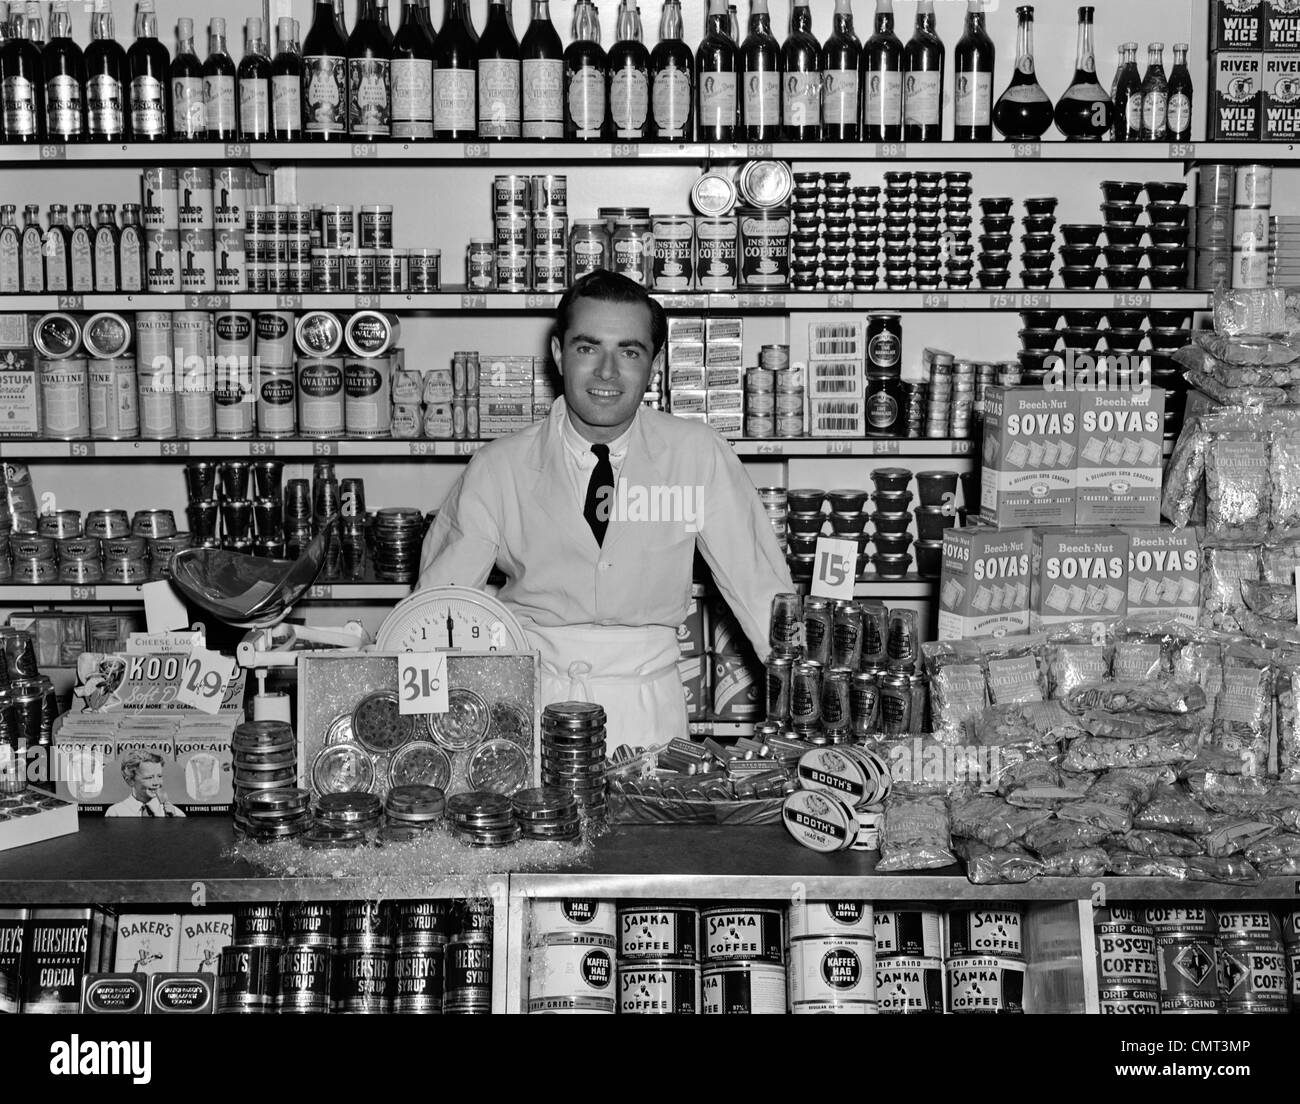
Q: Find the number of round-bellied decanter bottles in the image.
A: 2